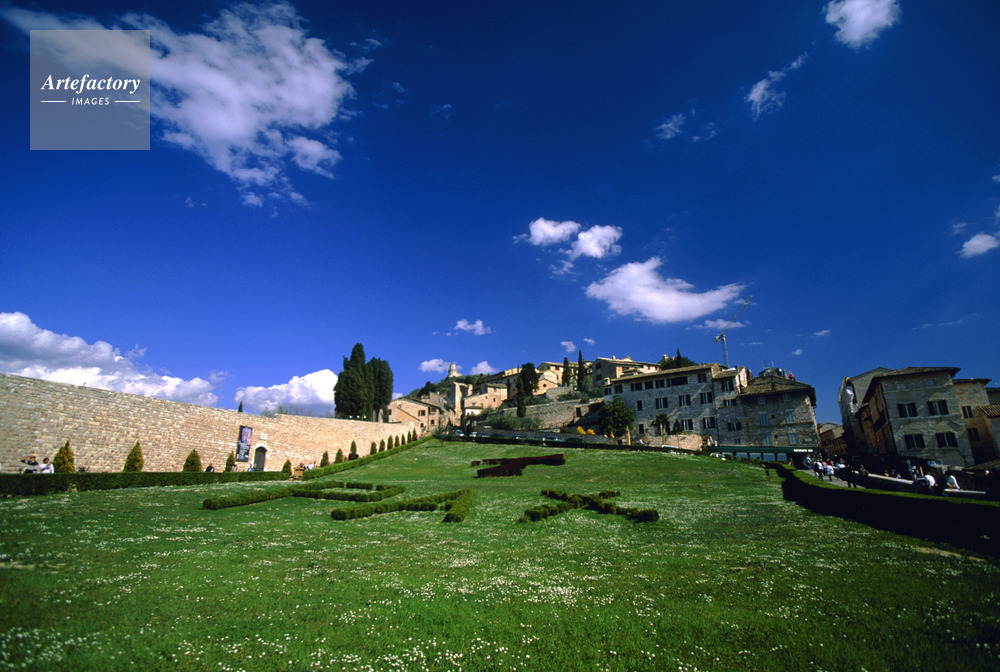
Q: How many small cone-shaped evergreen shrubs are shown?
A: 15